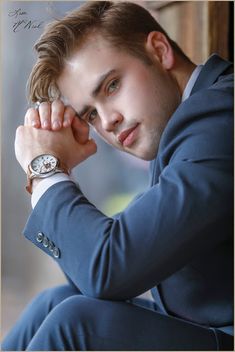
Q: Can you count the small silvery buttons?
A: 4